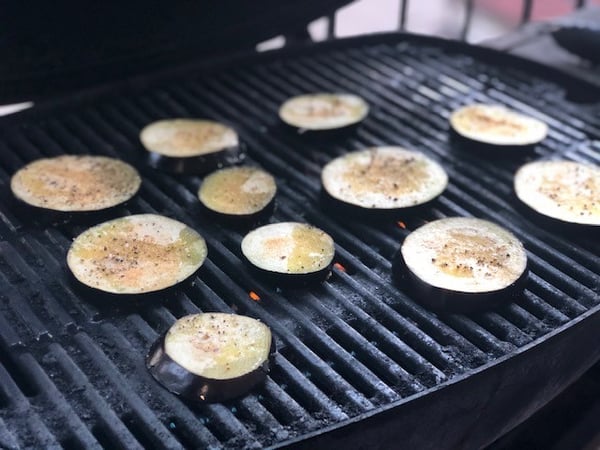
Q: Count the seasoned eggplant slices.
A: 11